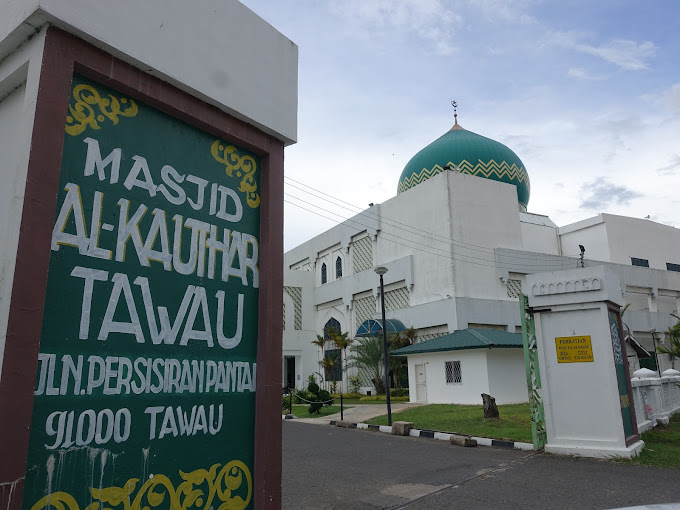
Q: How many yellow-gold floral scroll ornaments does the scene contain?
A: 3